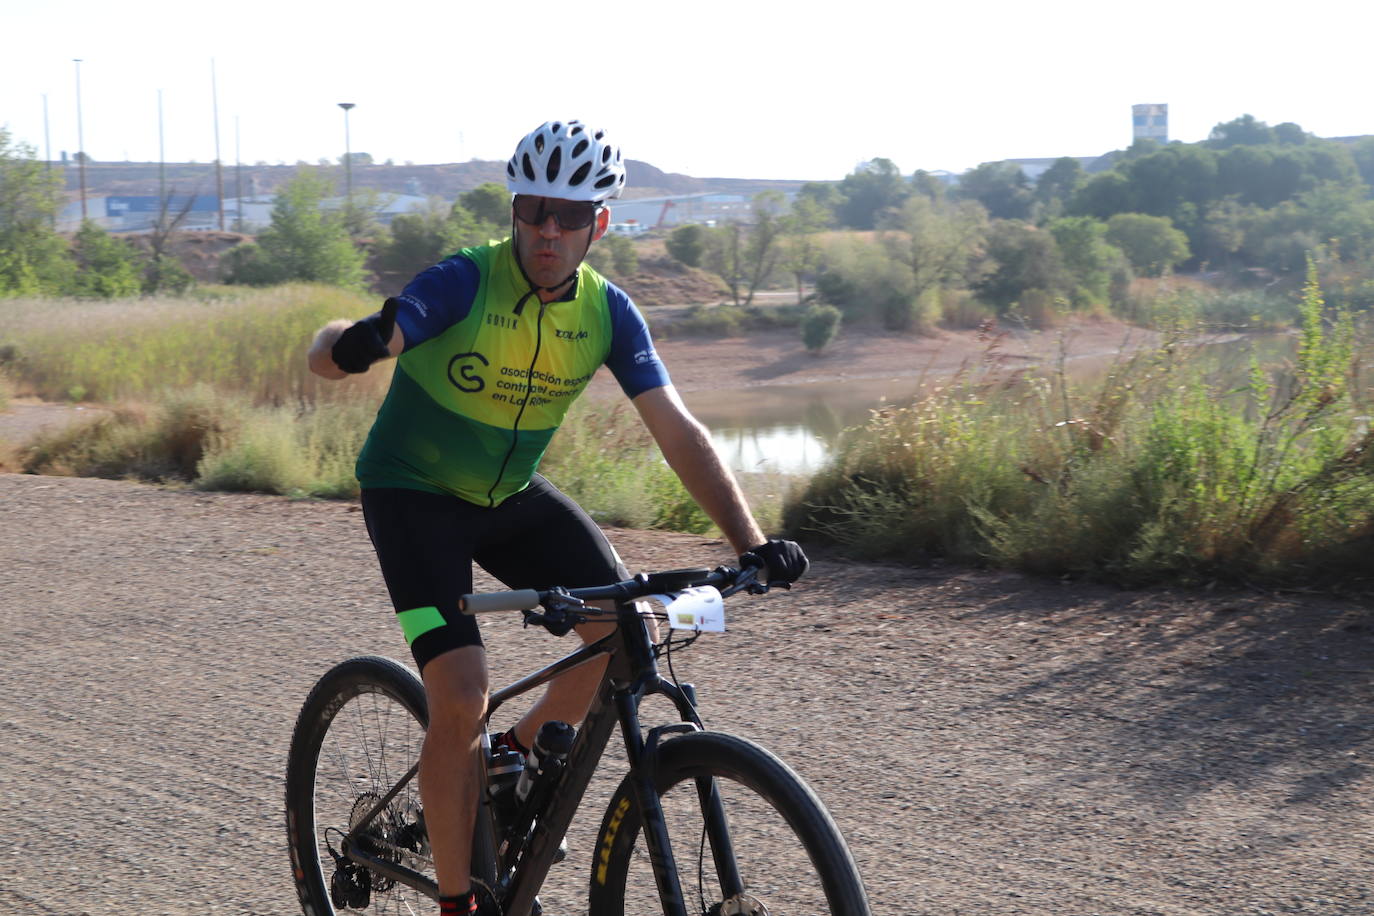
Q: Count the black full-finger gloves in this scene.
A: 2